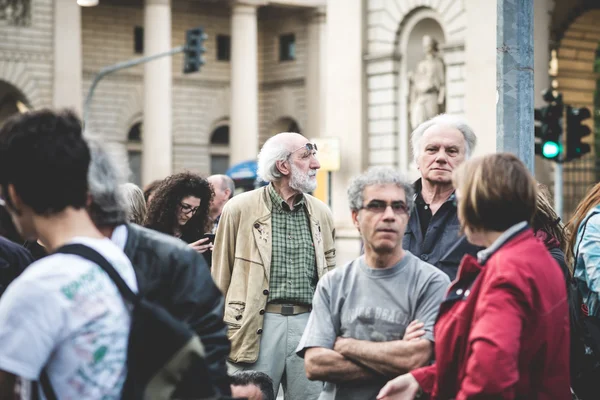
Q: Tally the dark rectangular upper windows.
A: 3